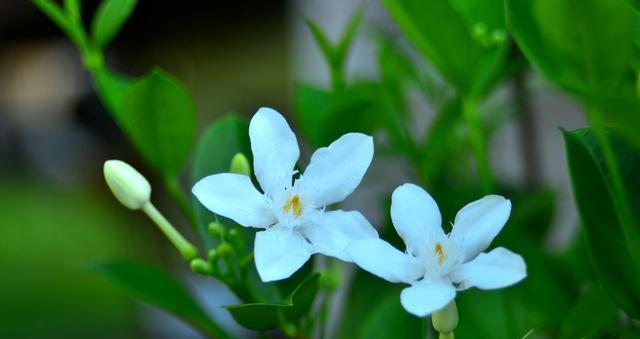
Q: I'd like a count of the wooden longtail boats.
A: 0